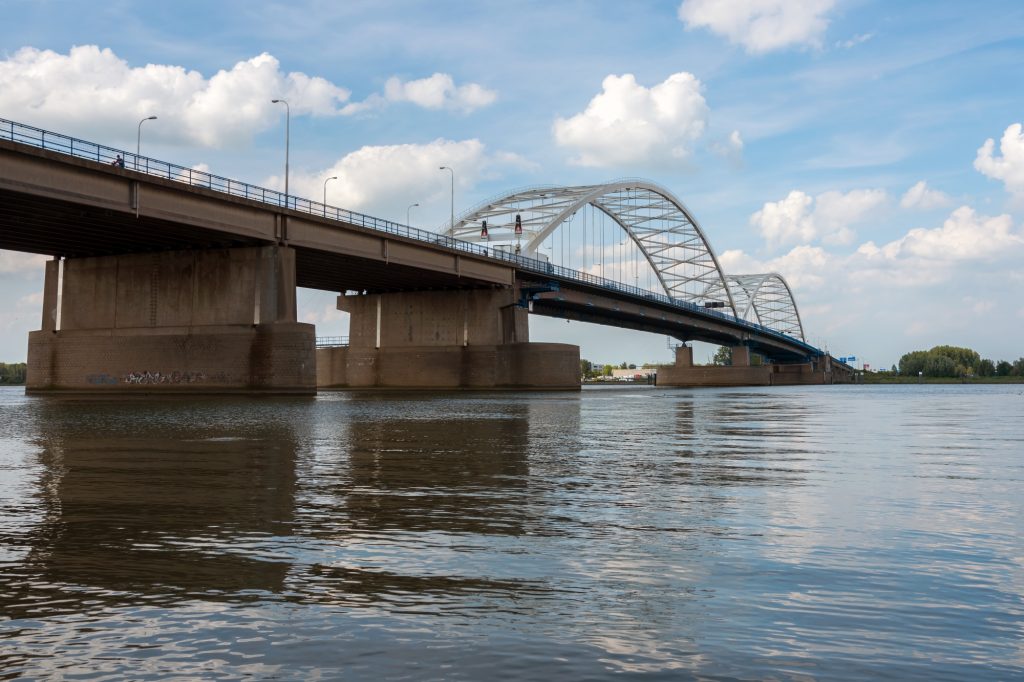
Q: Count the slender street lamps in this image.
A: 5